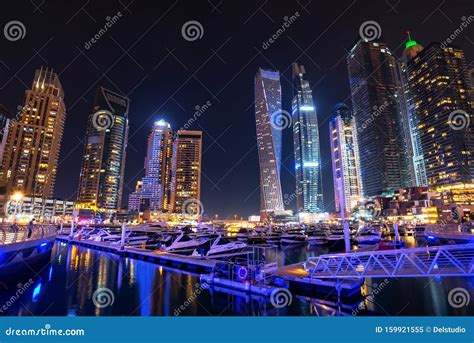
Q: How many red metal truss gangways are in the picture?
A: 0